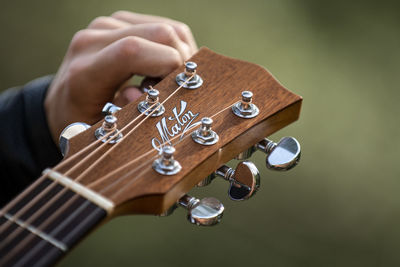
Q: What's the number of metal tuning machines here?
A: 6